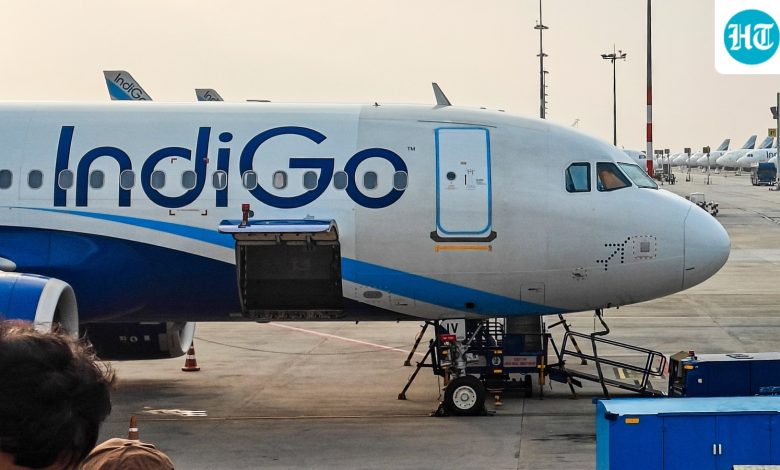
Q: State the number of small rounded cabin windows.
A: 14